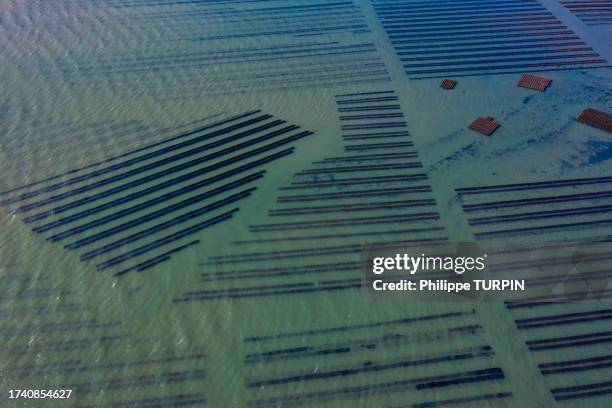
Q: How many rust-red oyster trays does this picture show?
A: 4